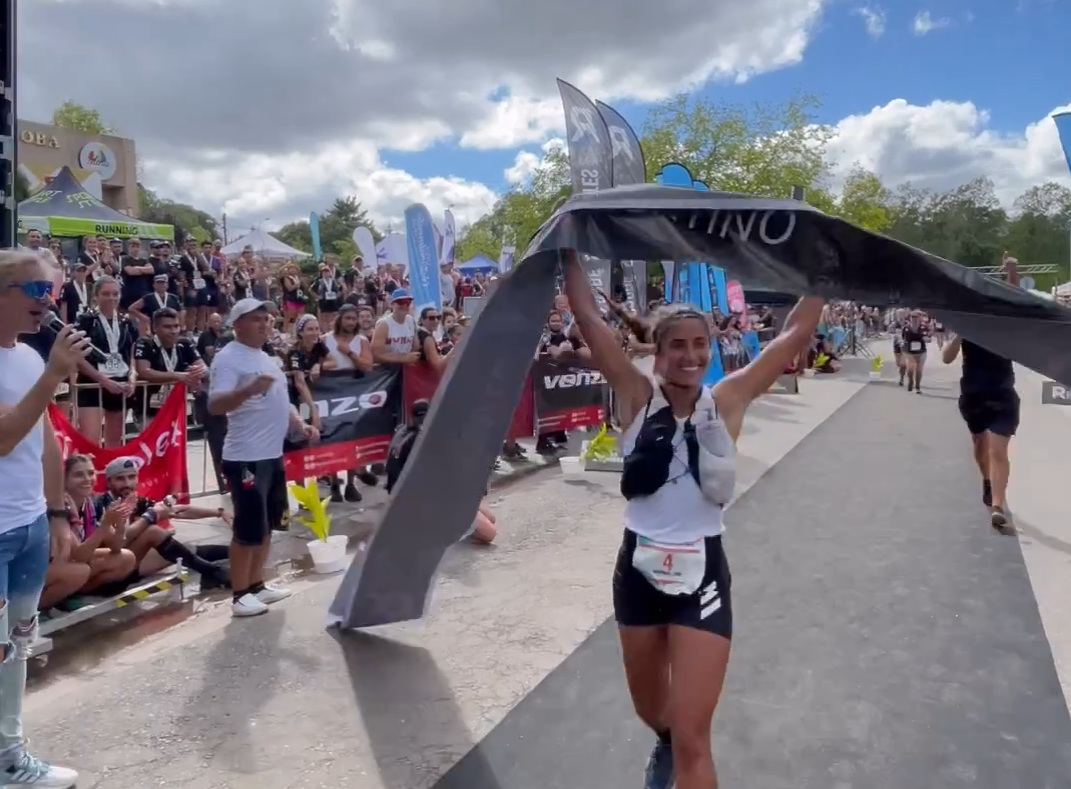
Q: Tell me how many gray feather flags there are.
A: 2